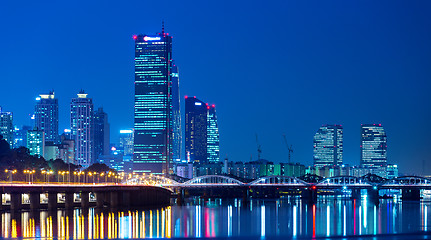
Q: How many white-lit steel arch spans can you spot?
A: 5